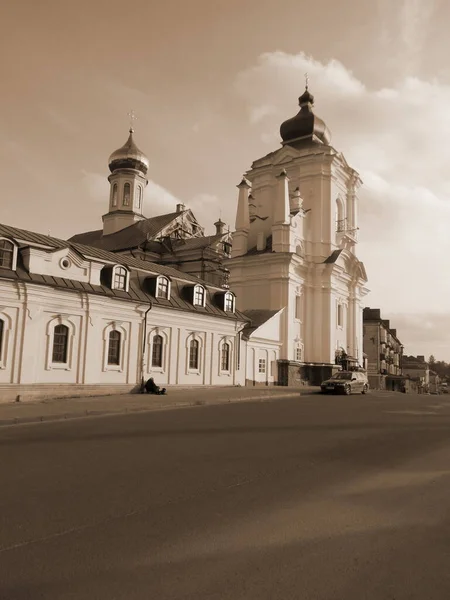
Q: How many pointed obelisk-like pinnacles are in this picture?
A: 2